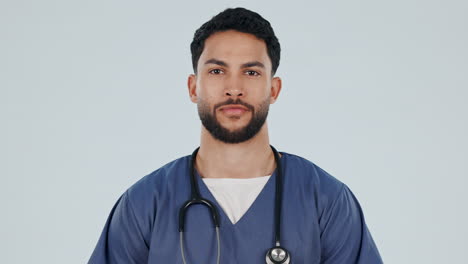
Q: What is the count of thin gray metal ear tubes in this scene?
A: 2